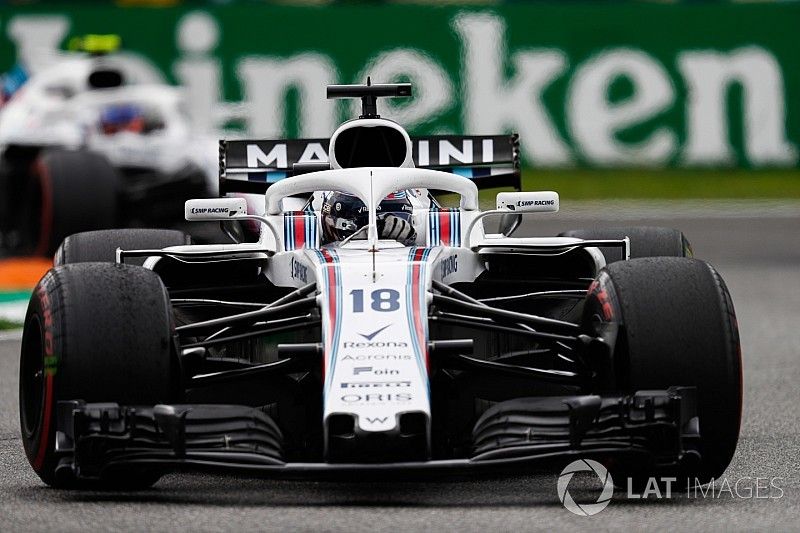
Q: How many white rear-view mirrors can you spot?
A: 2